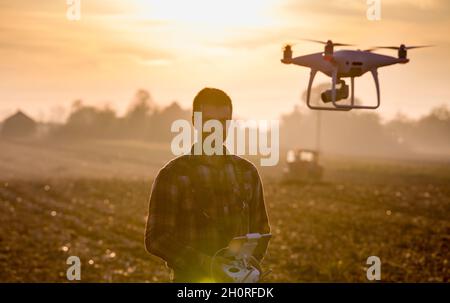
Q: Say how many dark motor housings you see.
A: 3